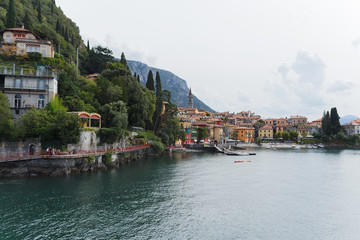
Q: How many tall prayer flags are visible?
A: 0